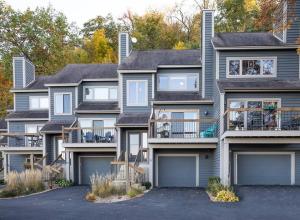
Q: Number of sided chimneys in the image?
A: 4